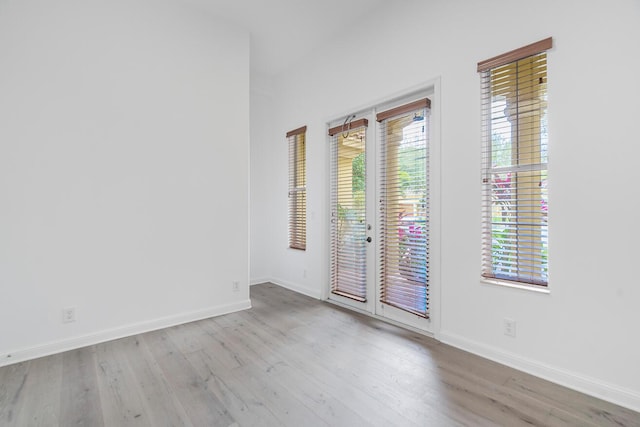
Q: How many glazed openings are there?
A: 4